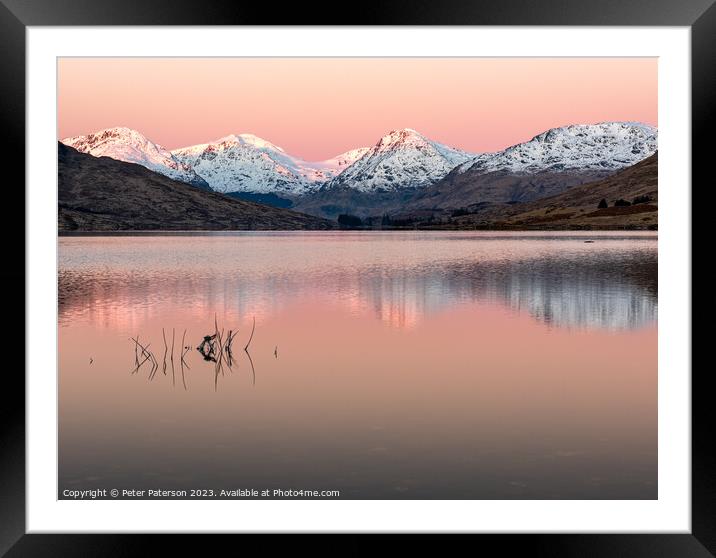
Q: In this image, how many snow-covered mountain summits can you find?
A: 4